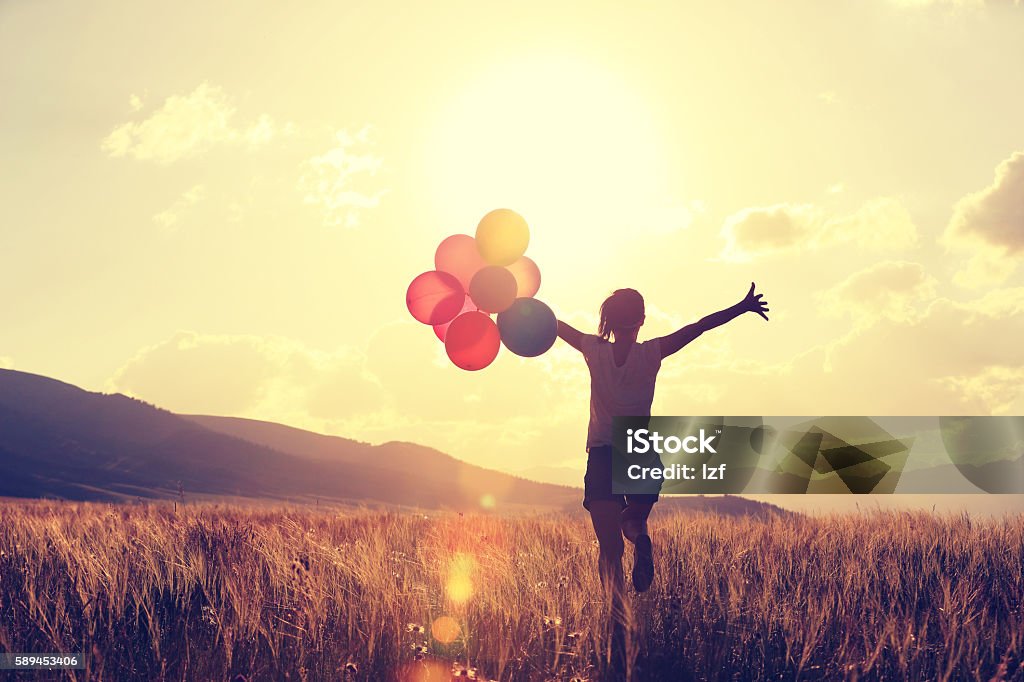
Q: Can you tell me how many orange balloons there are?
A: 1